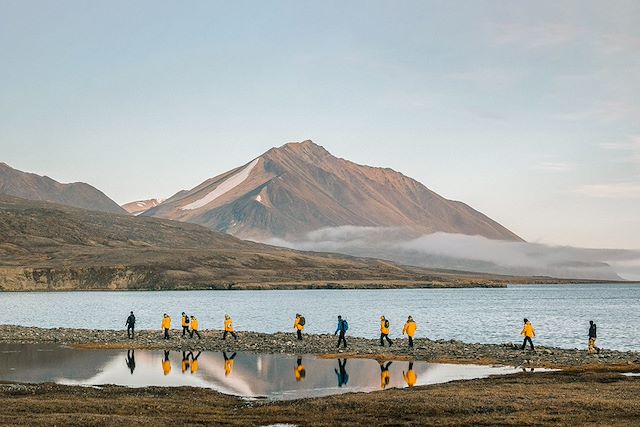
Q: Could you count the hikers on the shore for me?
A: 11